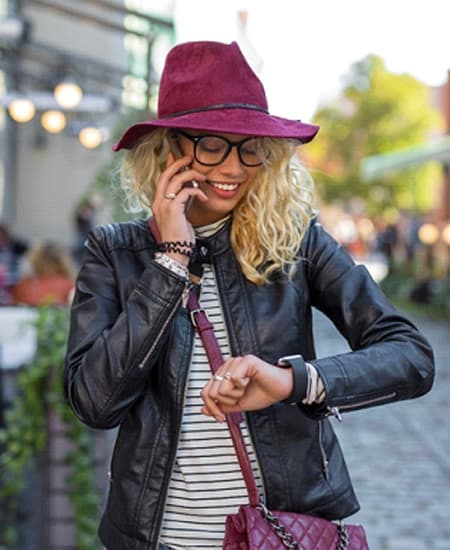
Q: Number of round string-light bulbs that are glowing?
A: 4